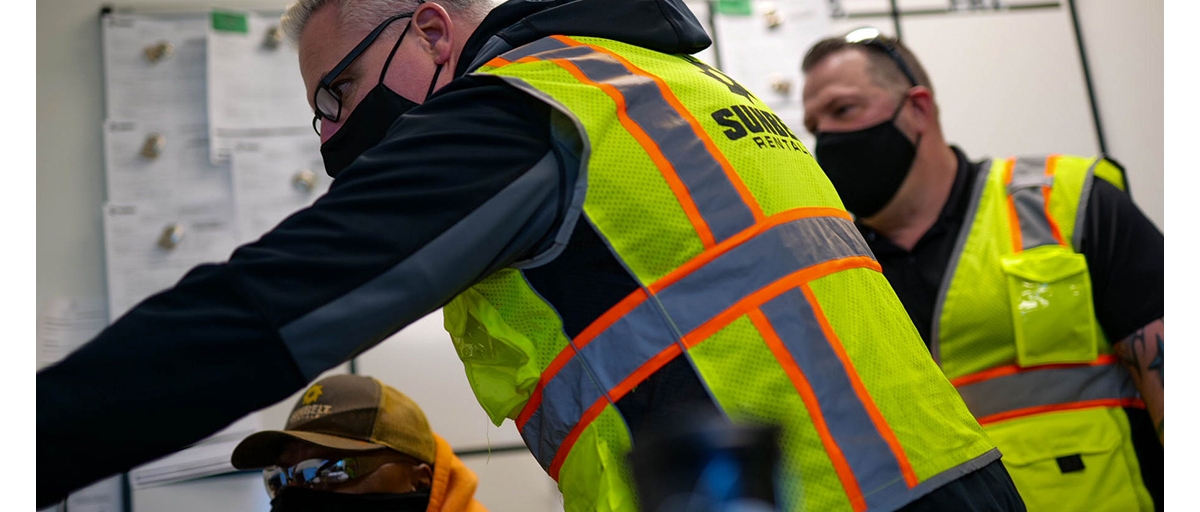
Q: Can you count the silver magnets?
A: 7